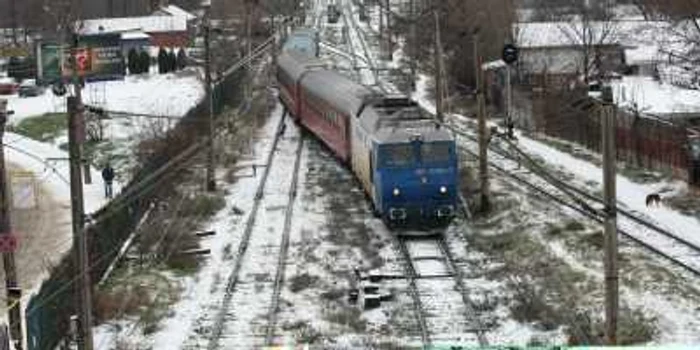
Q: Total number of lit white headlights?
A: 2